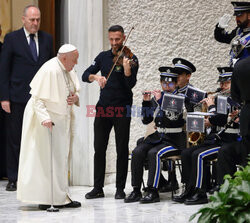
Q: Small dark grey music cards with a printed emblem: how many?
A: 4